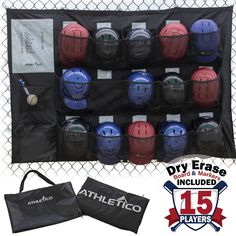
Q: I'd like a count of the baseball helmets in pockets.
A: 14